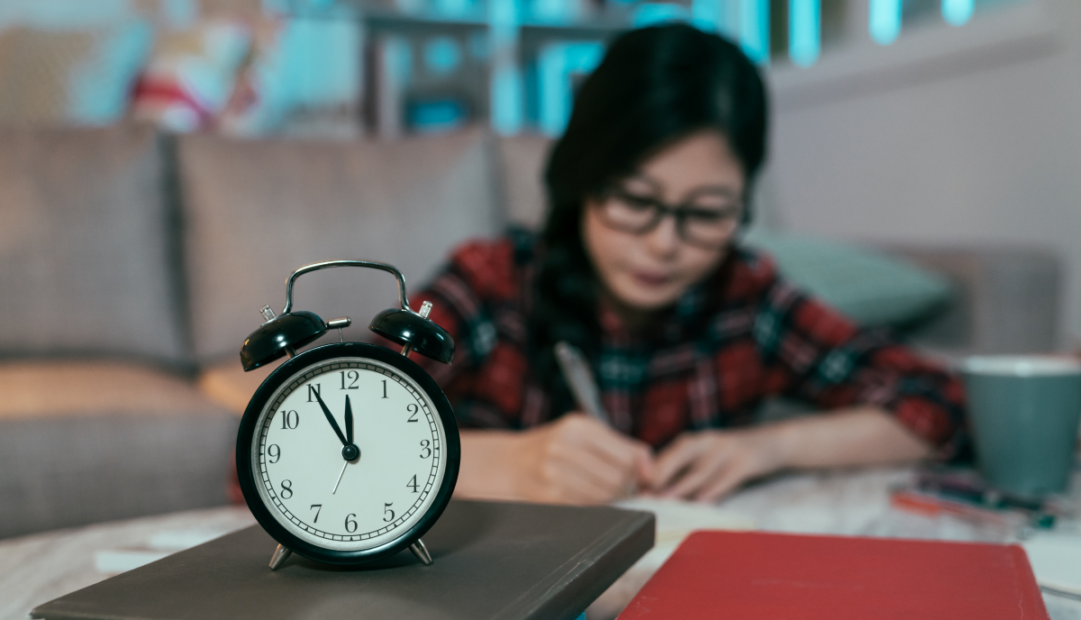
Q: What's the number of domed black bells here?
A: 2